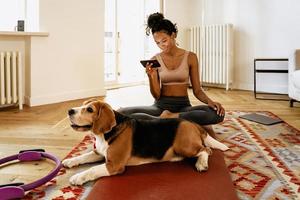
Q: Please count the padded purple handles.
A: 2